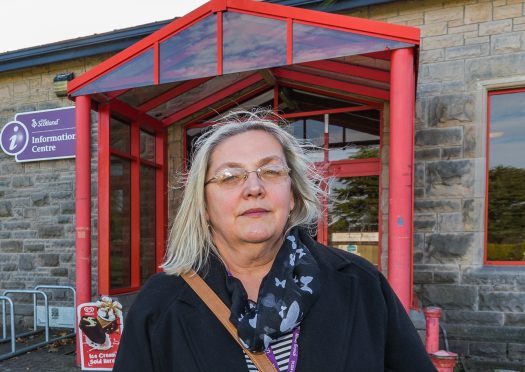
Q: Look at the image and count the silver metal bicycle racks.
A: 3